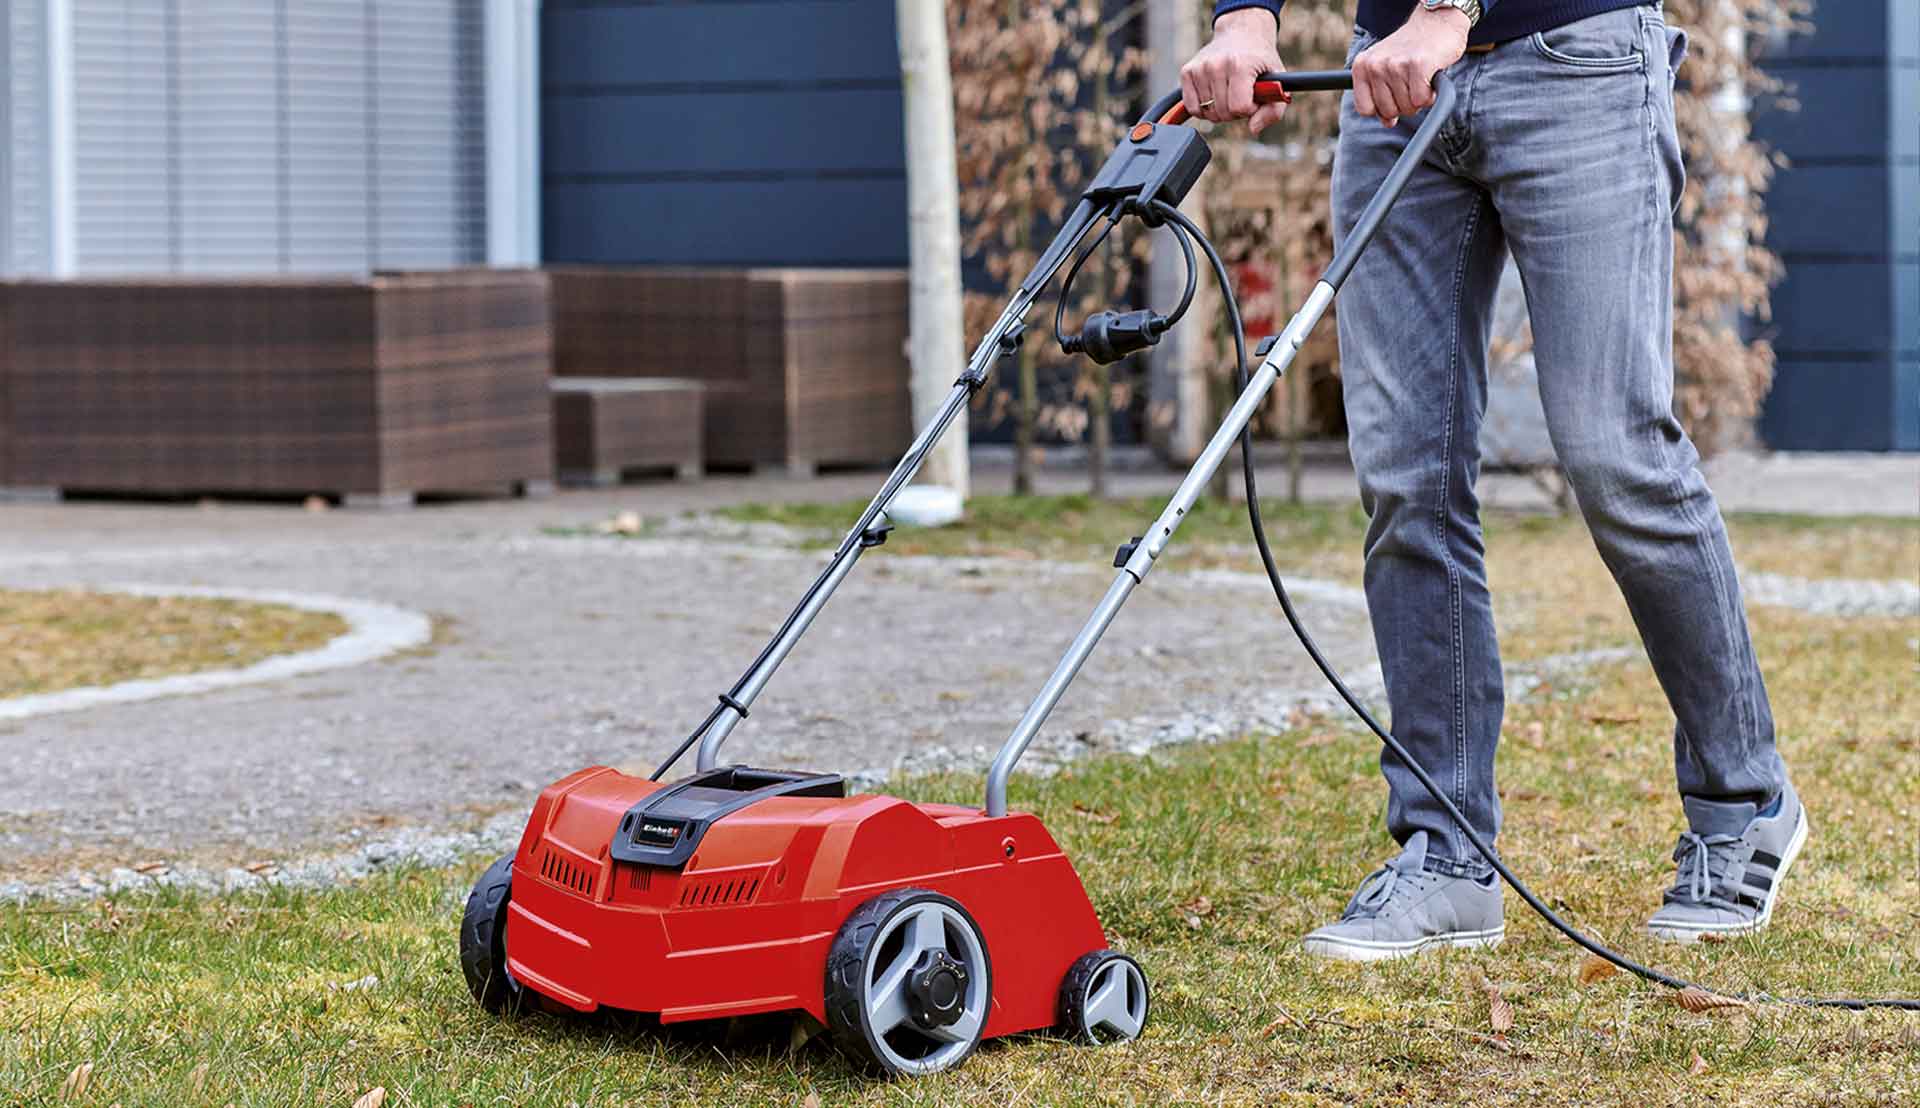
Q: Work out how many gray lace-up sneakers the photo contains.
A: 2